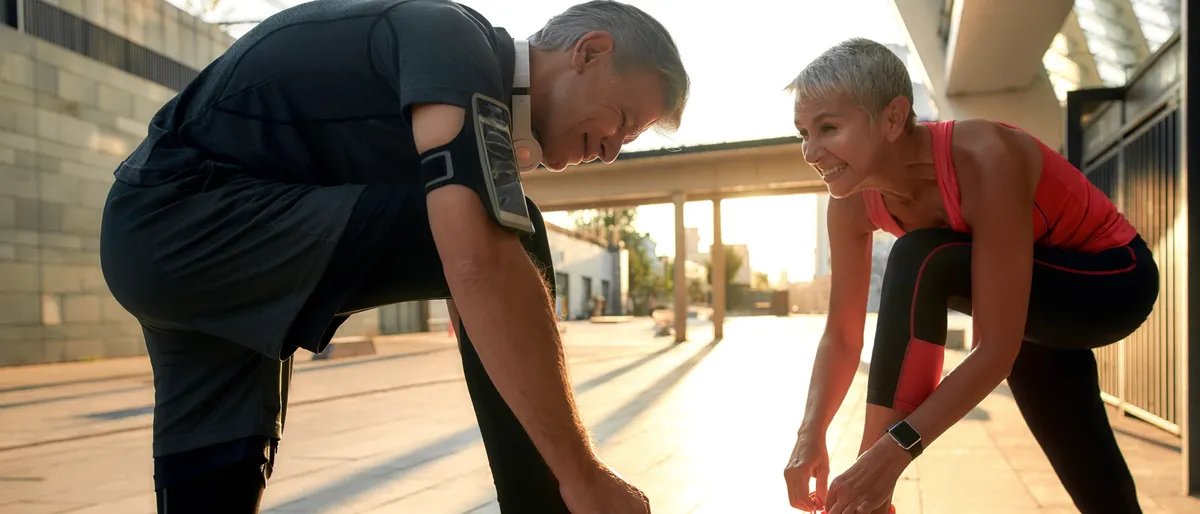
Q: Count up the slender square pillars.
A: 2